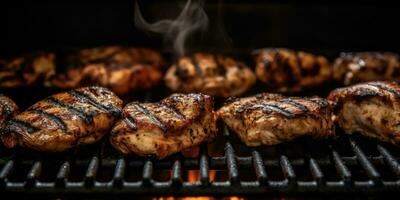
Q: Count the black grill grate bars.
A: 15